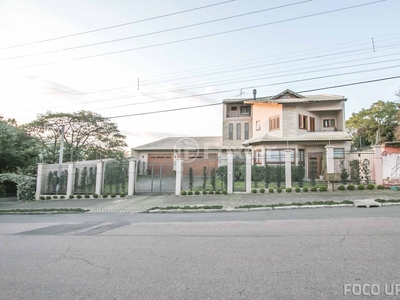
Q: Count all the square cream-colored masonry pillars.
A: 10